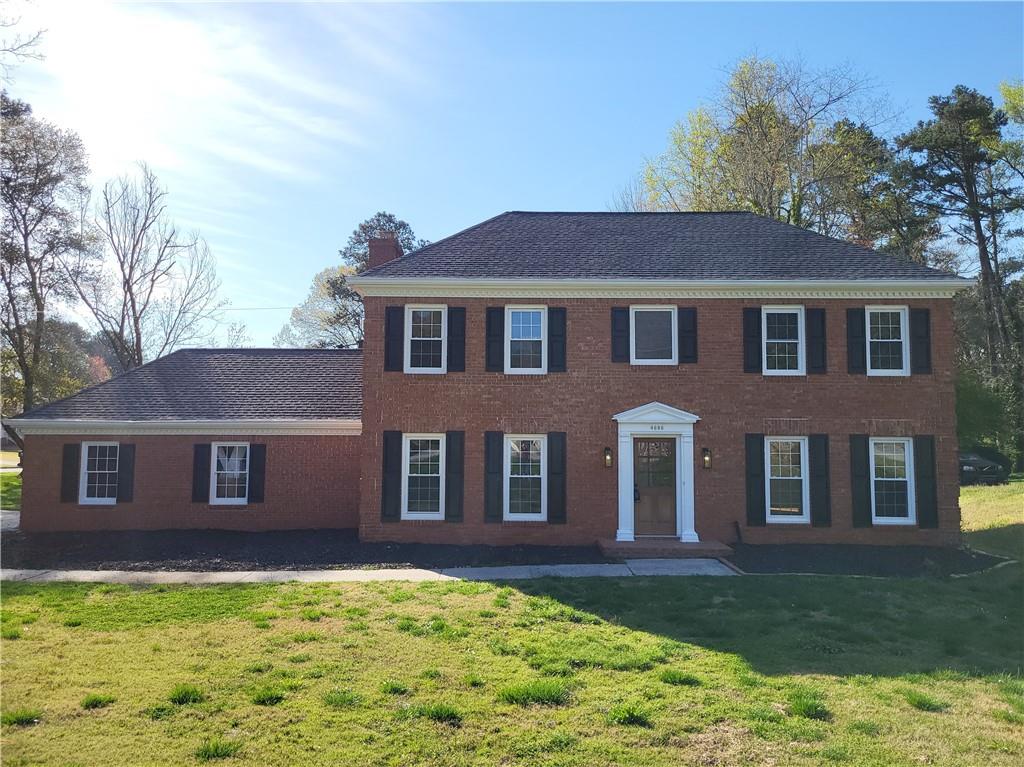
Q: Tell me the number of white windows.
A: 11